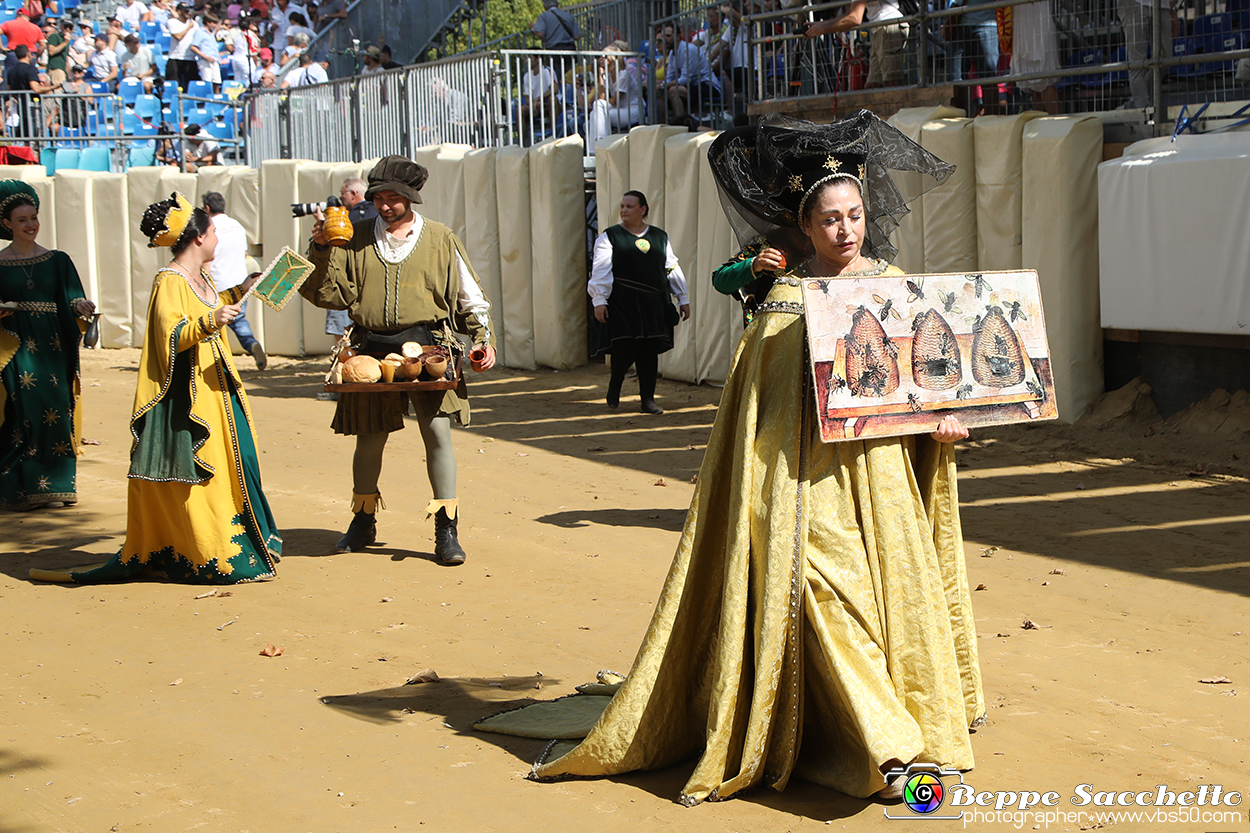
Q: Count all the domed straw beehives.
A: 3